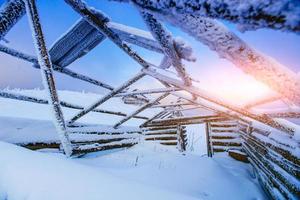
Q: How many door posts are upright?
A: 2